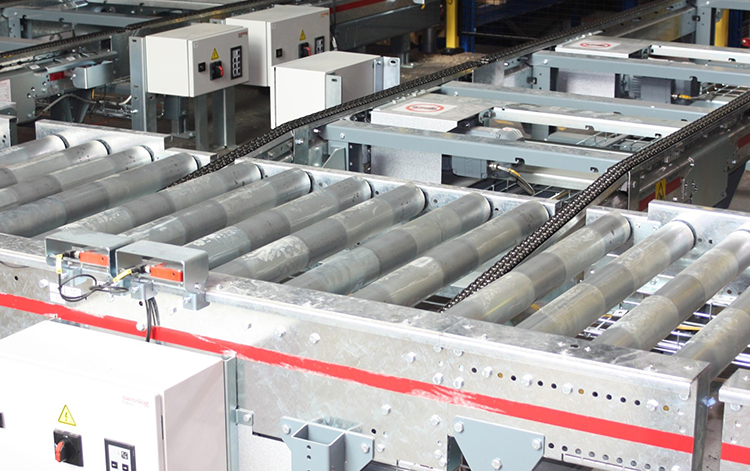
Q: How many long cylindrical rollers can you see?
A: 14